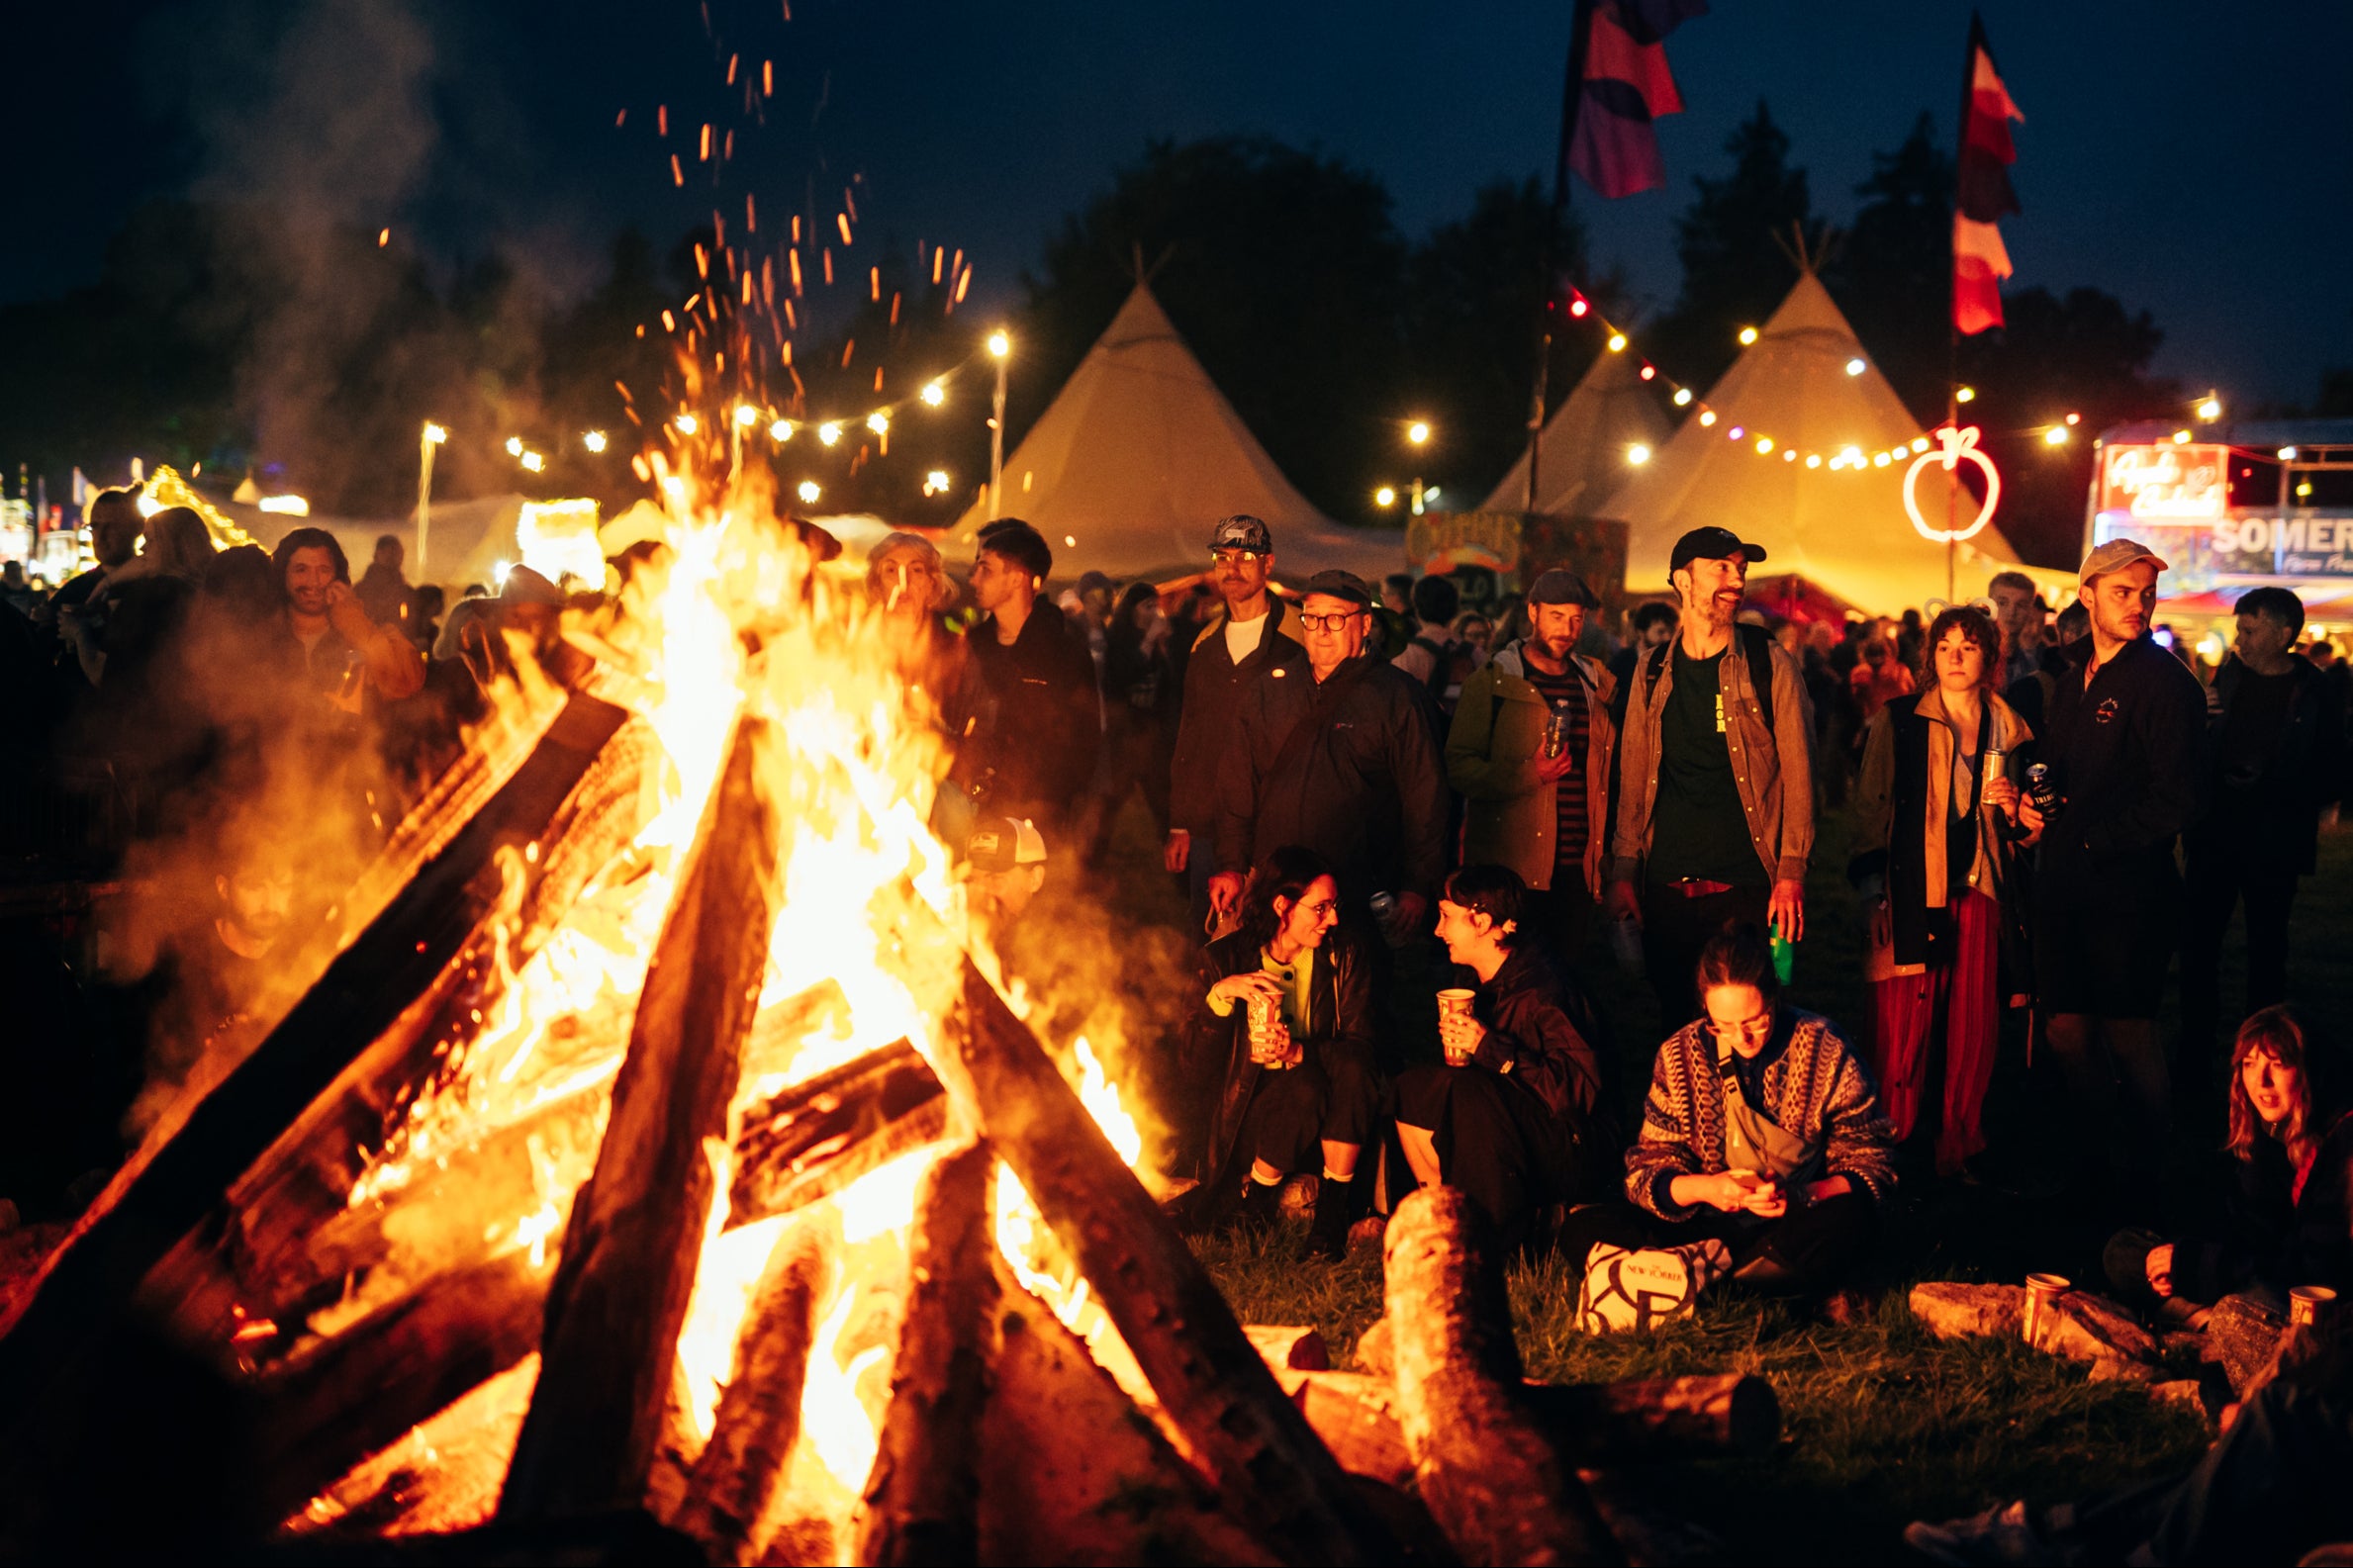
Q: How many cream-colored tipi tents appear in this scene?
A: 3